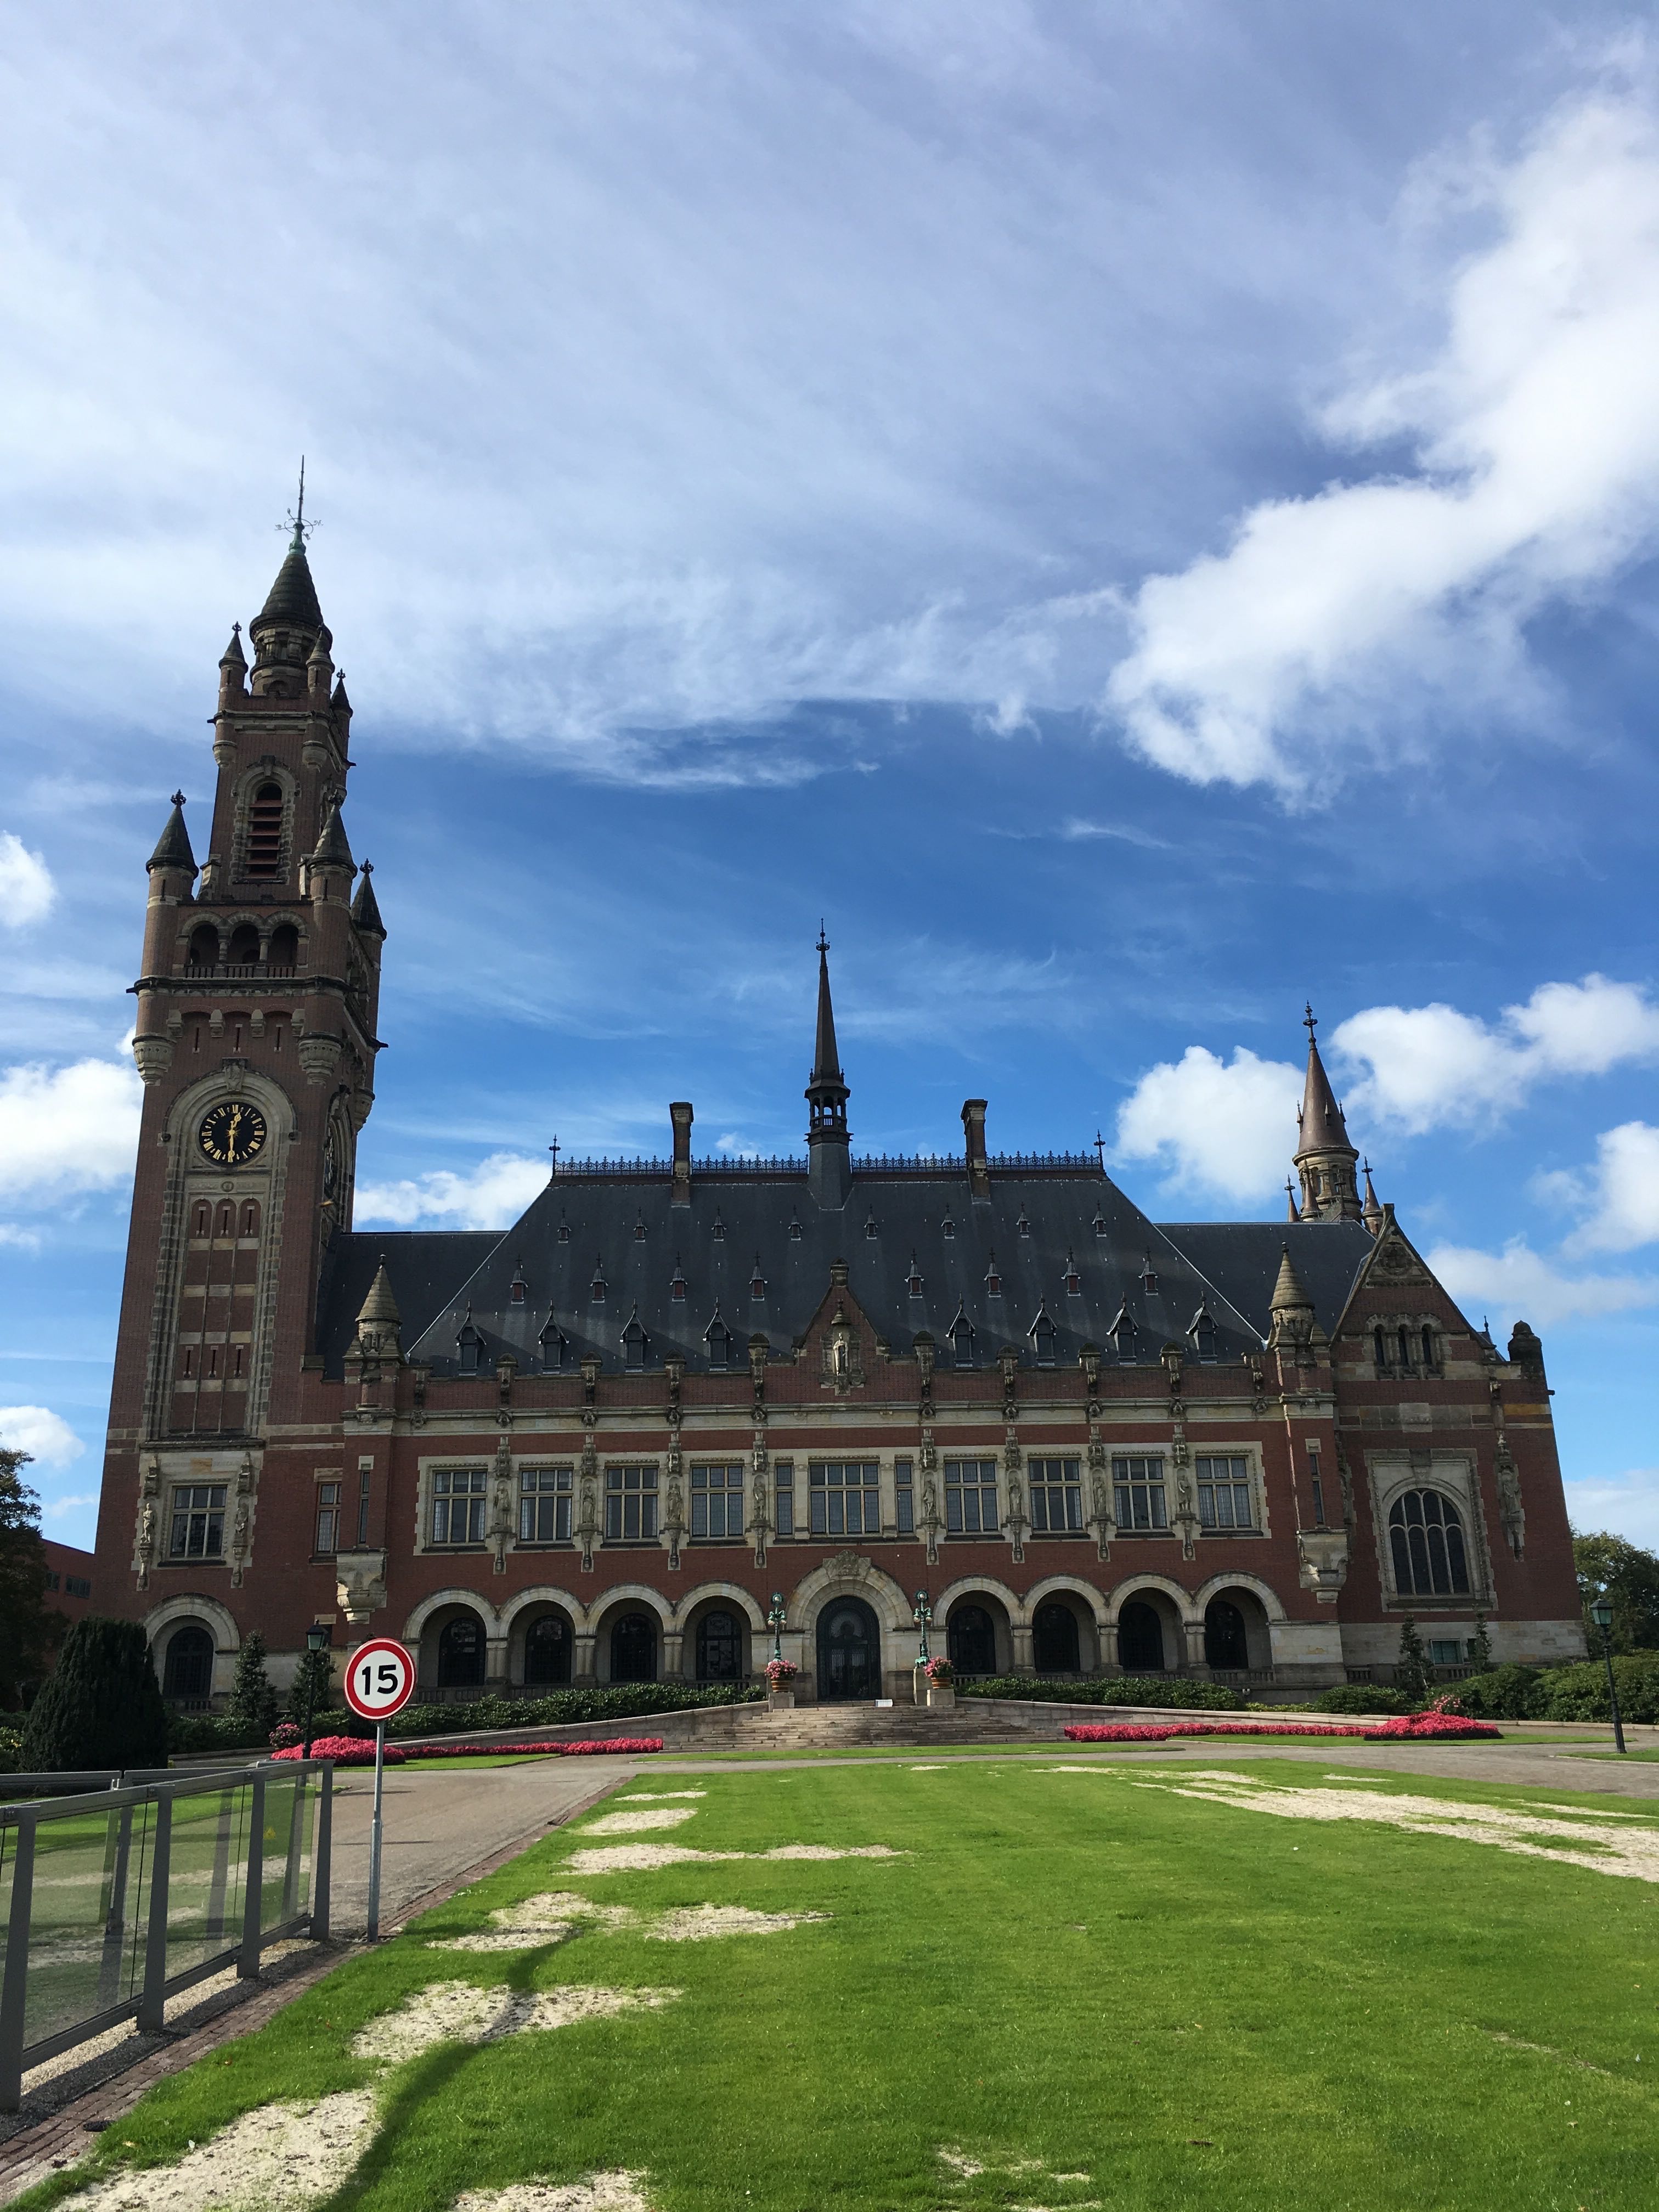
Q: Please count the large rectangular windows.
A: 10